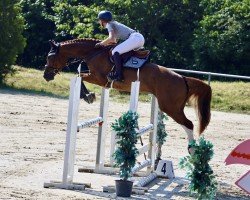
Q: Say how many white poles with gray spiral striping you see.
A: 4